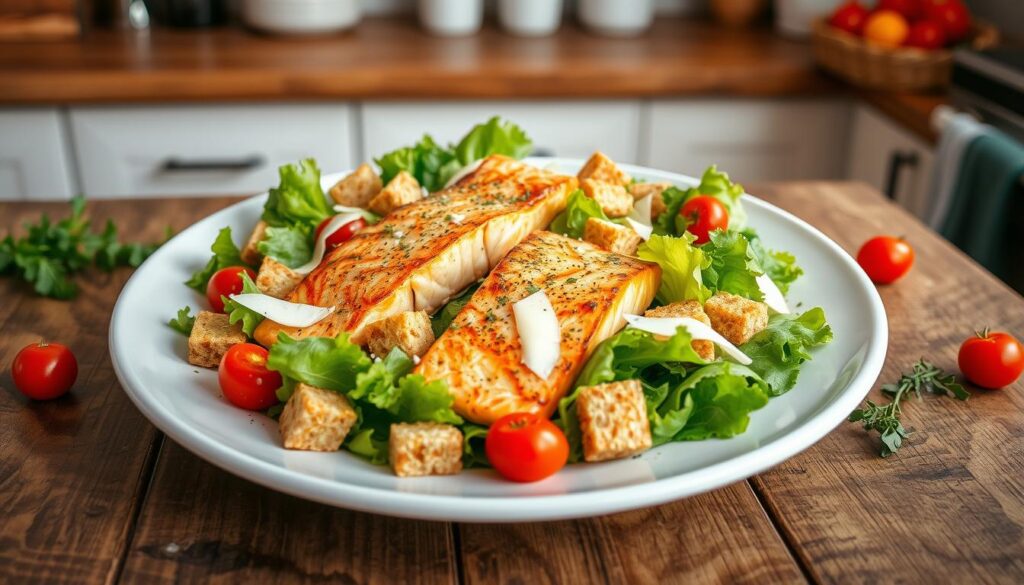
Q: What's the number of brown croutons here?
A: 15